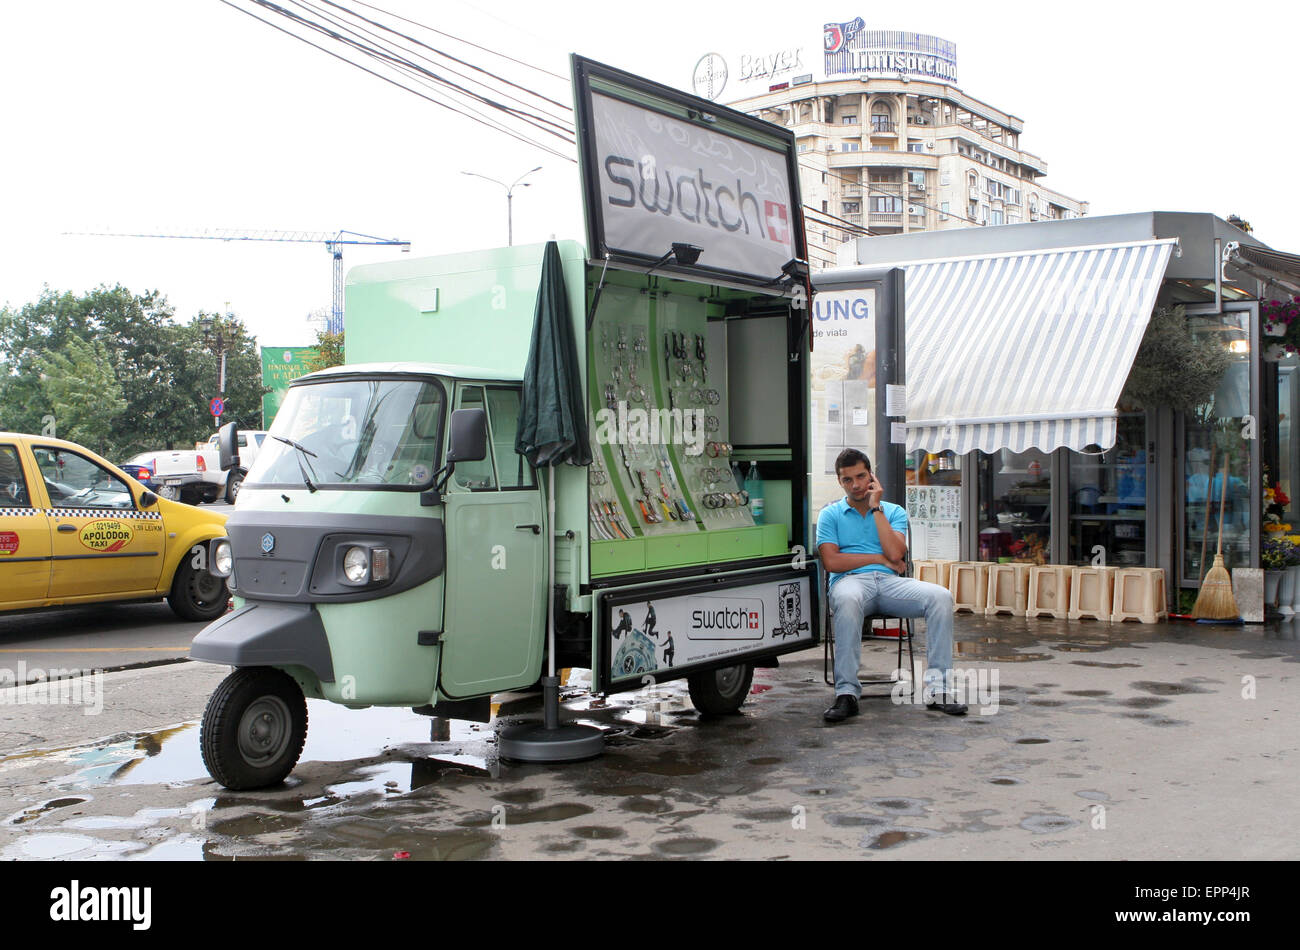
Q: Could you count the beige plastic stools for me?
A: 6